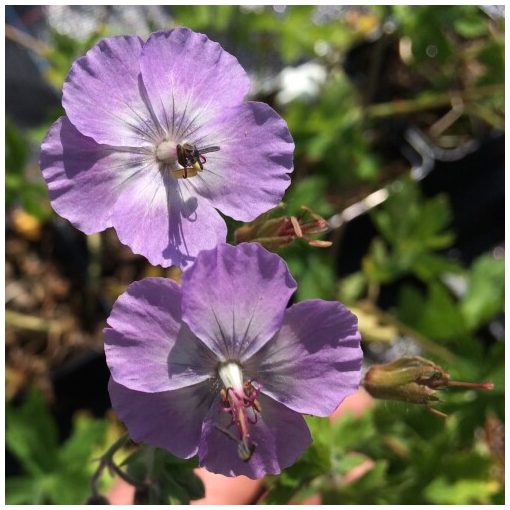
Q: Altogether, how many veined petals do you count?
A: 10